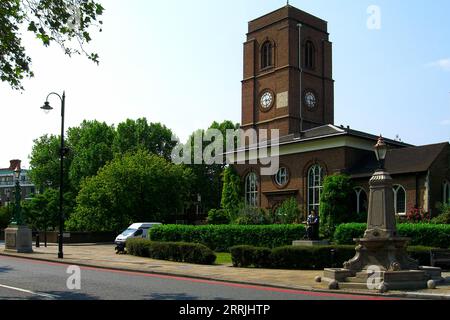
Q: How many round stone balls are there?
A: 4